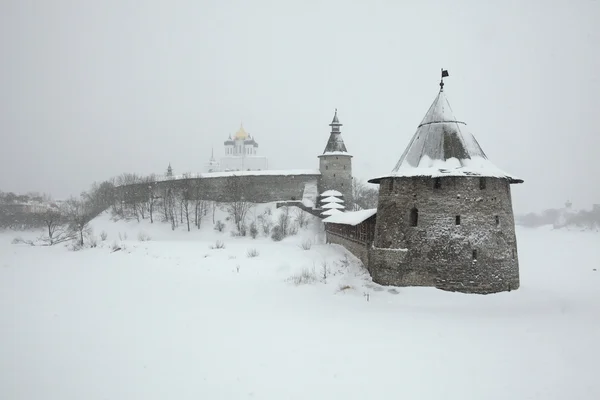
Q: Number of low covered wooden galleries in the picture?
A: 1